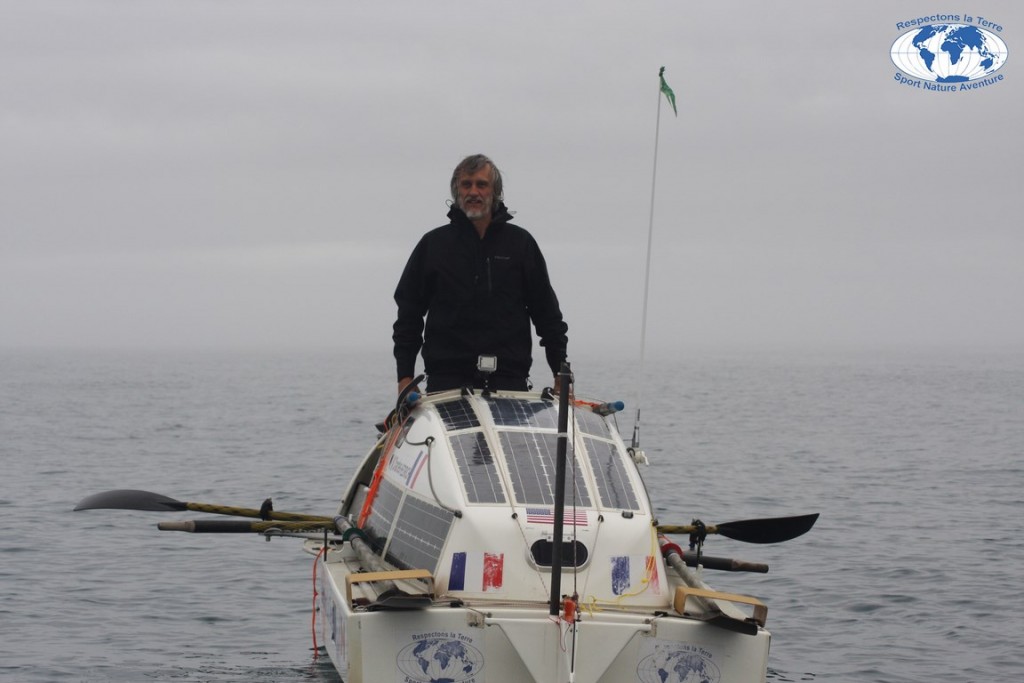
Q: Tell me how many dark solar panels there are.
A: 8